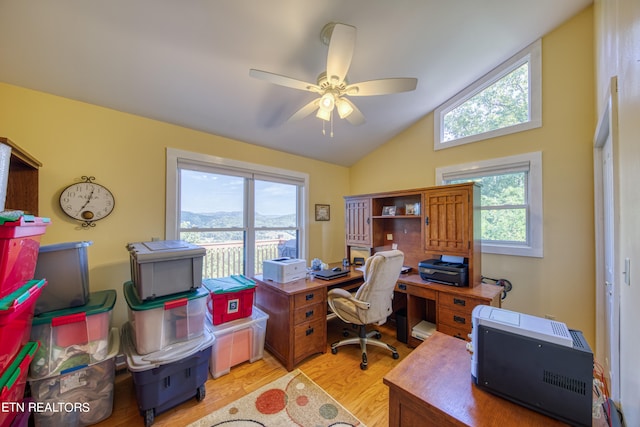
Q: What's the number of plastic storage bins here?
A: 11